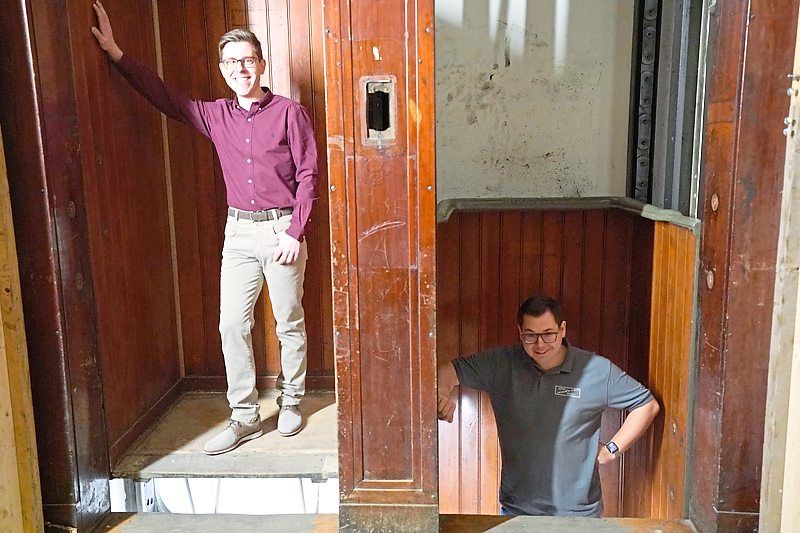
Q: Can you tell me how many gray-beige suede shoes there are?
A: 2